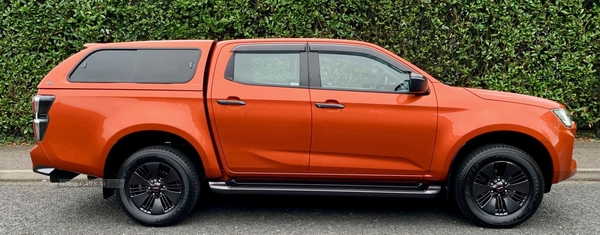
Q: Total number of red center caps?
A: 2